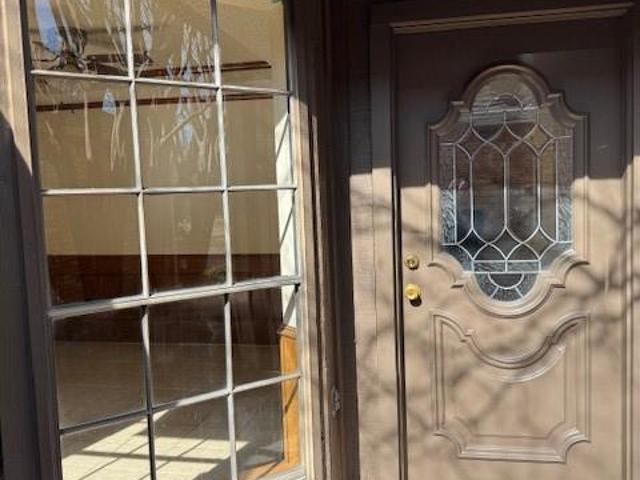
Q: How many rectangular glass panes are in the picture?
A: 15